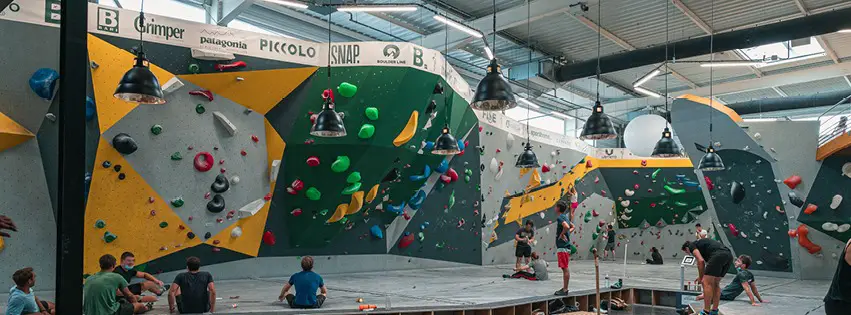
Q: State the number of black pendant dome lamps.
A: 8